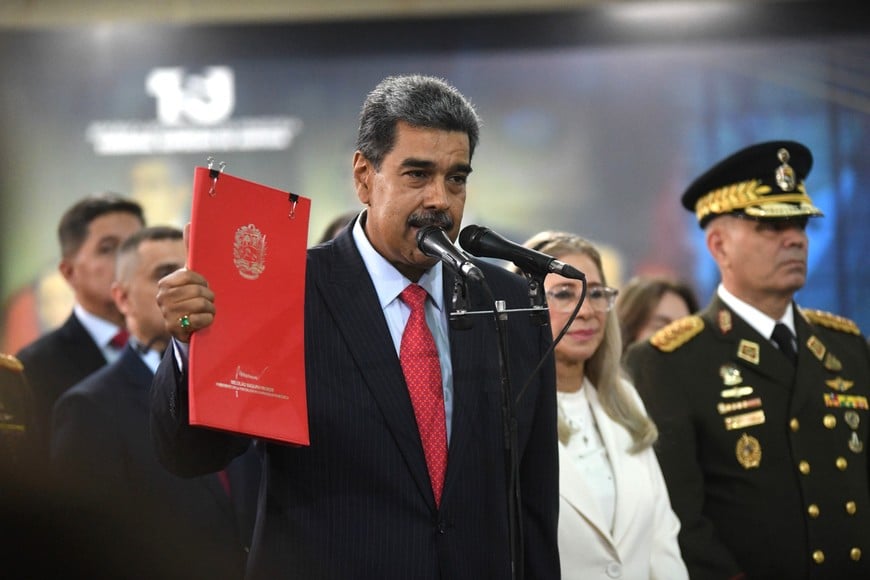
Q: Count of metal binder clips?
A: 2